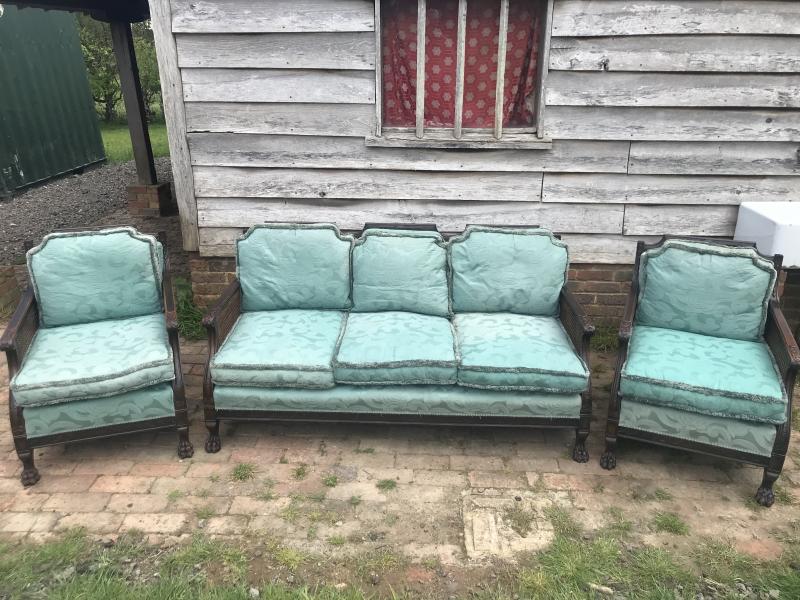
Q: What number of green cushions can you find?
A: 10